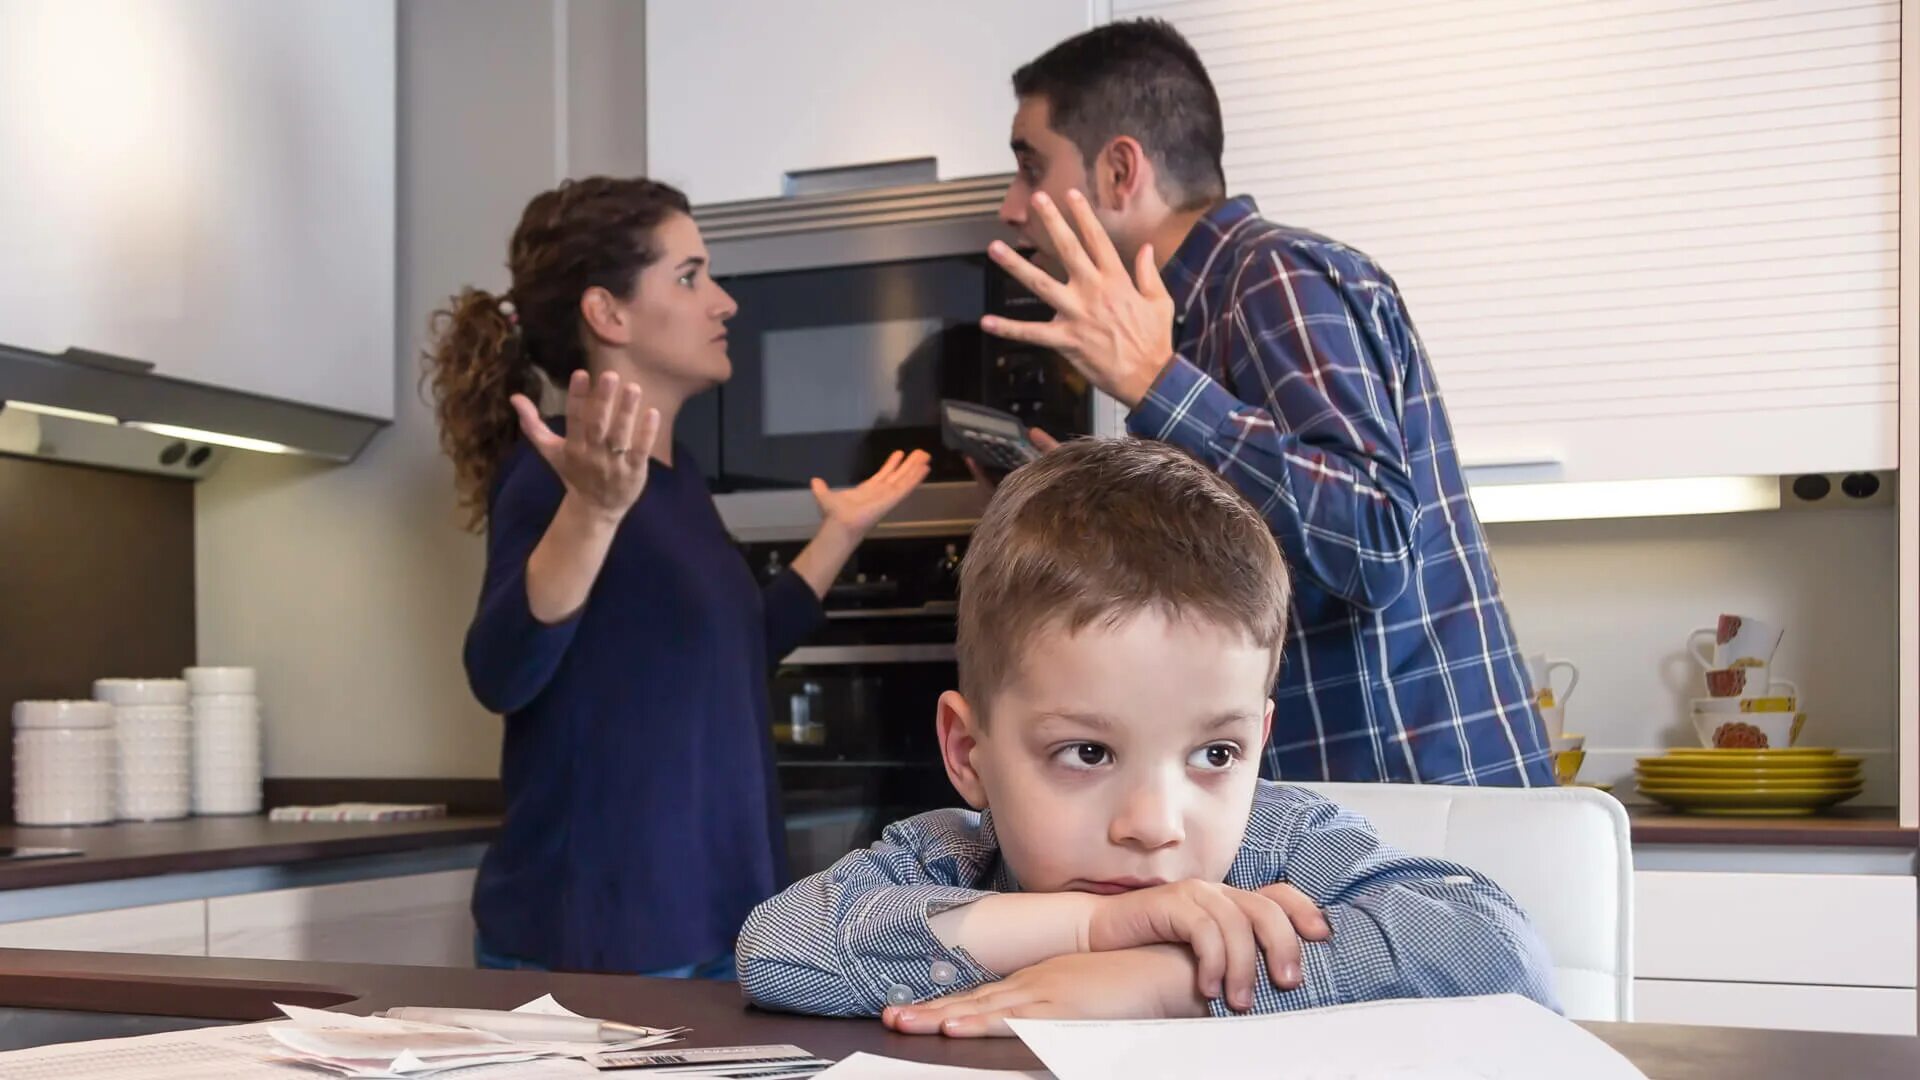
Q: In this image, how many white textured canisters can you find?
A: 3